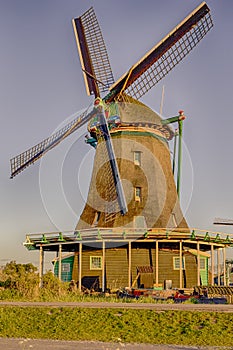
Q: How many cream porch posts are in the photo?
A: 11